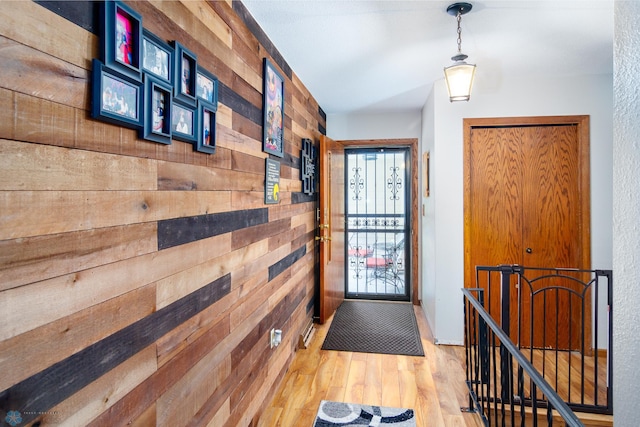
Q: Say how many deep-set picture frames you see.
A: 4